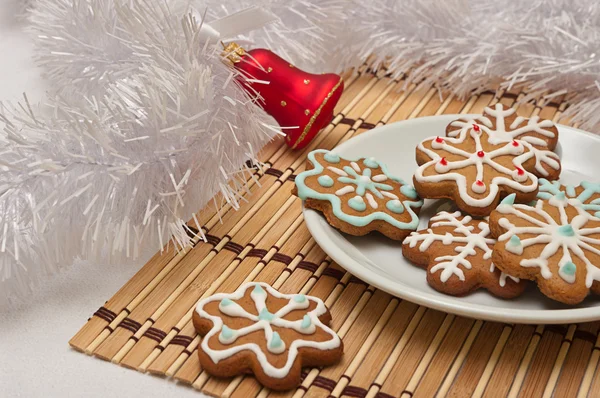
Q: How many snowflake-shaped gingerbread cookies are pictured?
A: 7